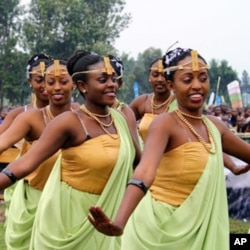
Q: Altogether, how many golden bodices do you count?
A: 4